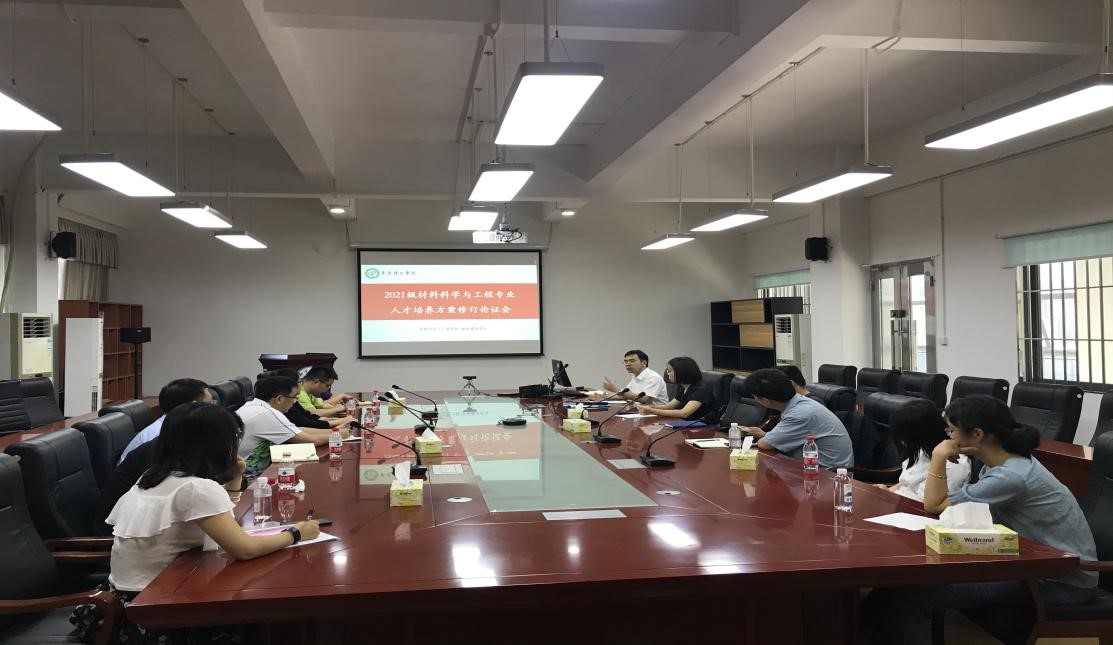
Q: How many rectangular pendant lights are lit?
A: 12